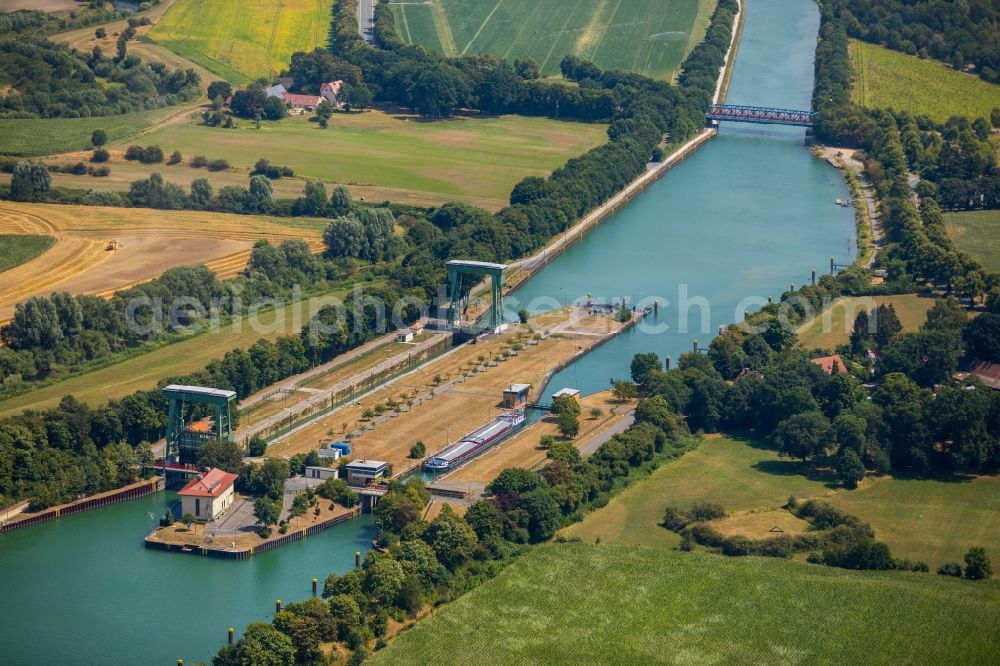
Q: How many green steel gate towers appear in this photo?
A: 2